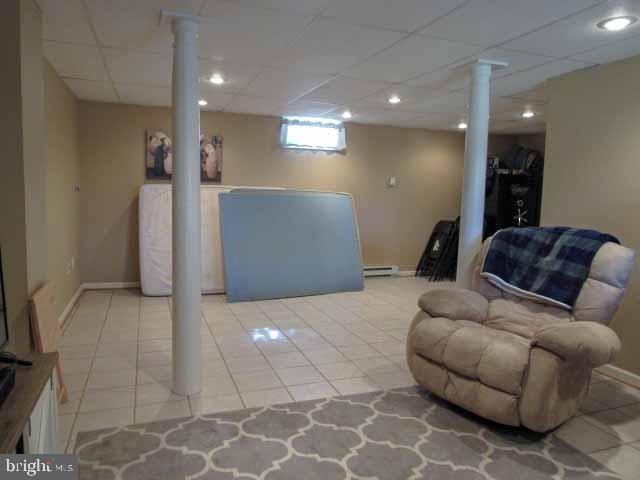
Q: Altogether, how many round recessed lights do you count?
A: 7